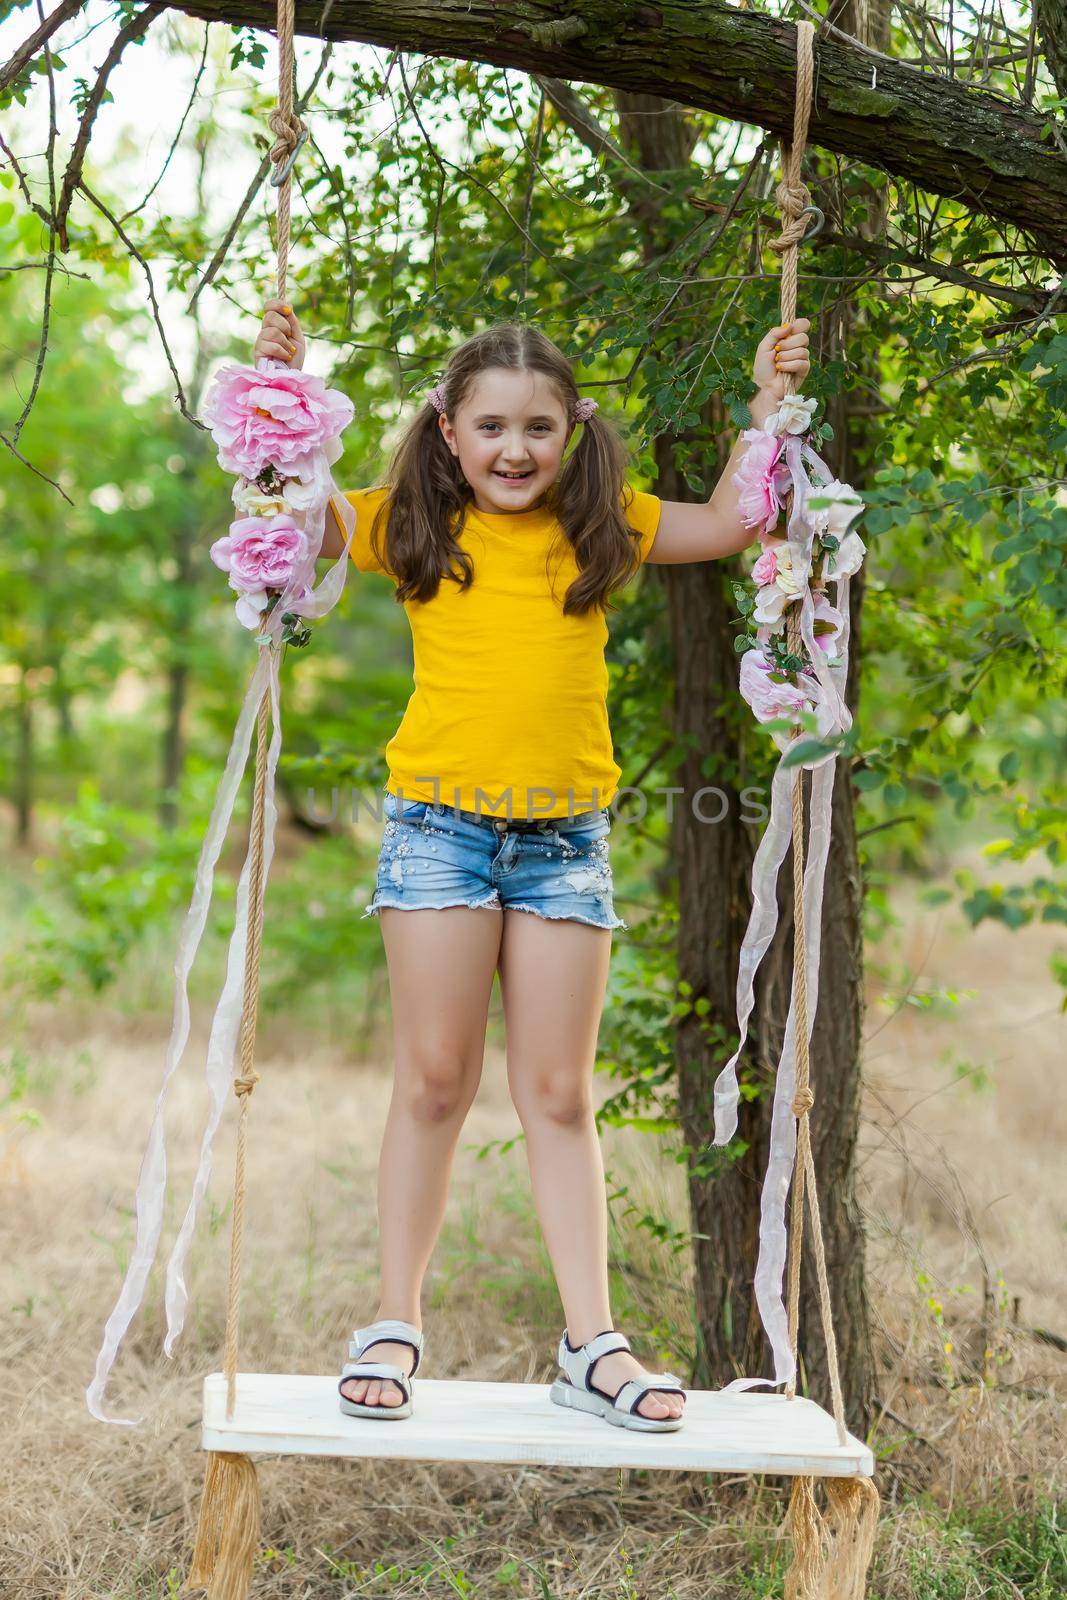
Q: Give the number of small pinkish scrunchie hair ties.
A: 2